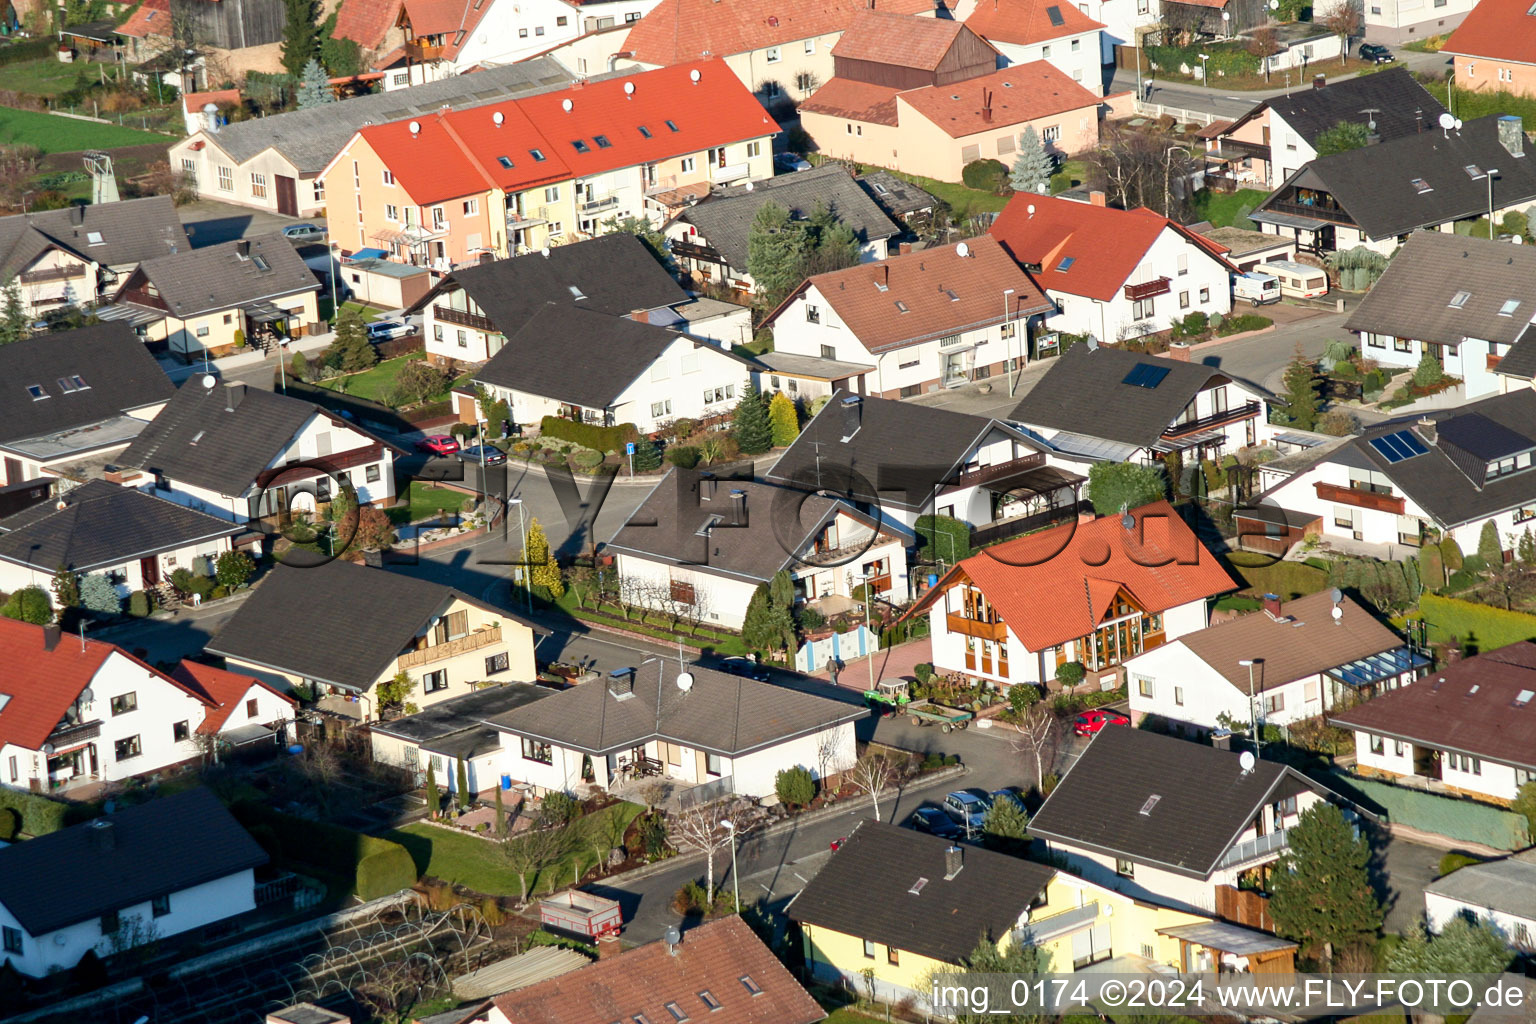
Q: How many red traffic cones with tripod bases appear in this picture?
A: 0